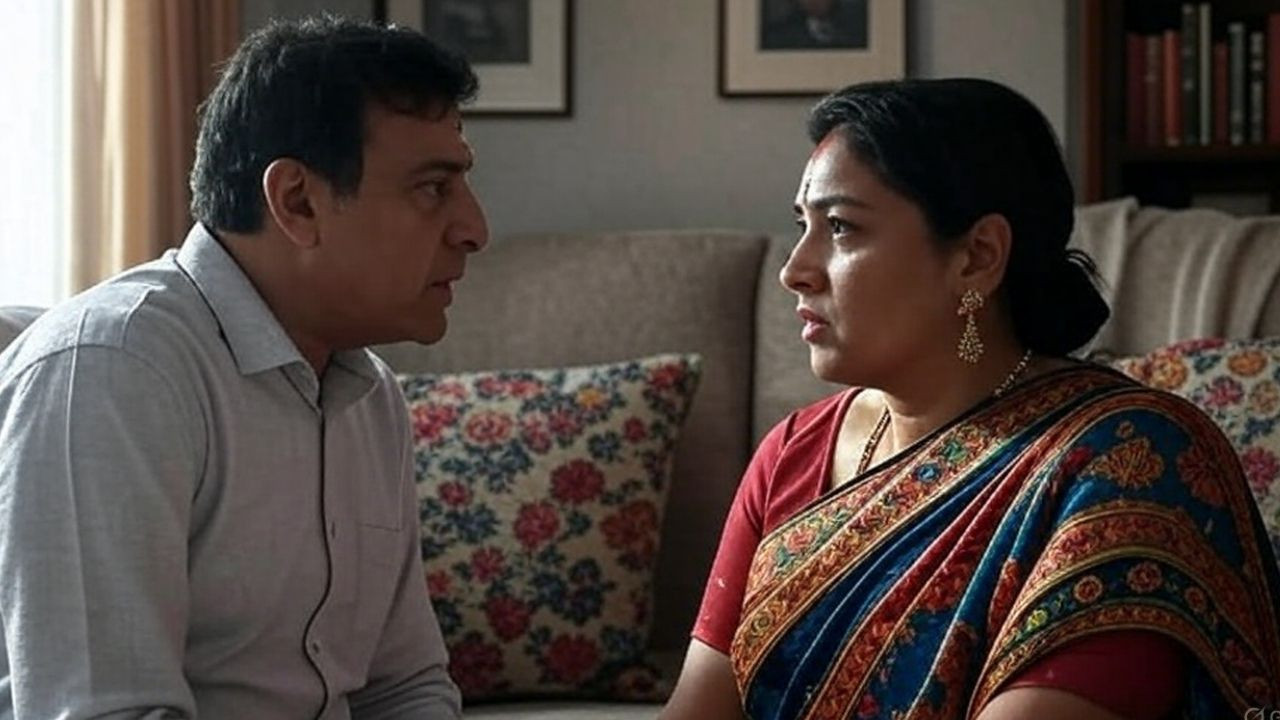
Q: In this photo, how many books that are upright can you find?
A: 9